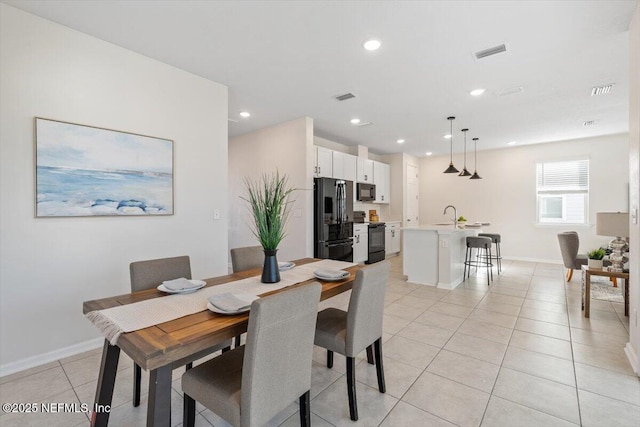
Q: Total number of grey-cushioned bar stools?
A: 2